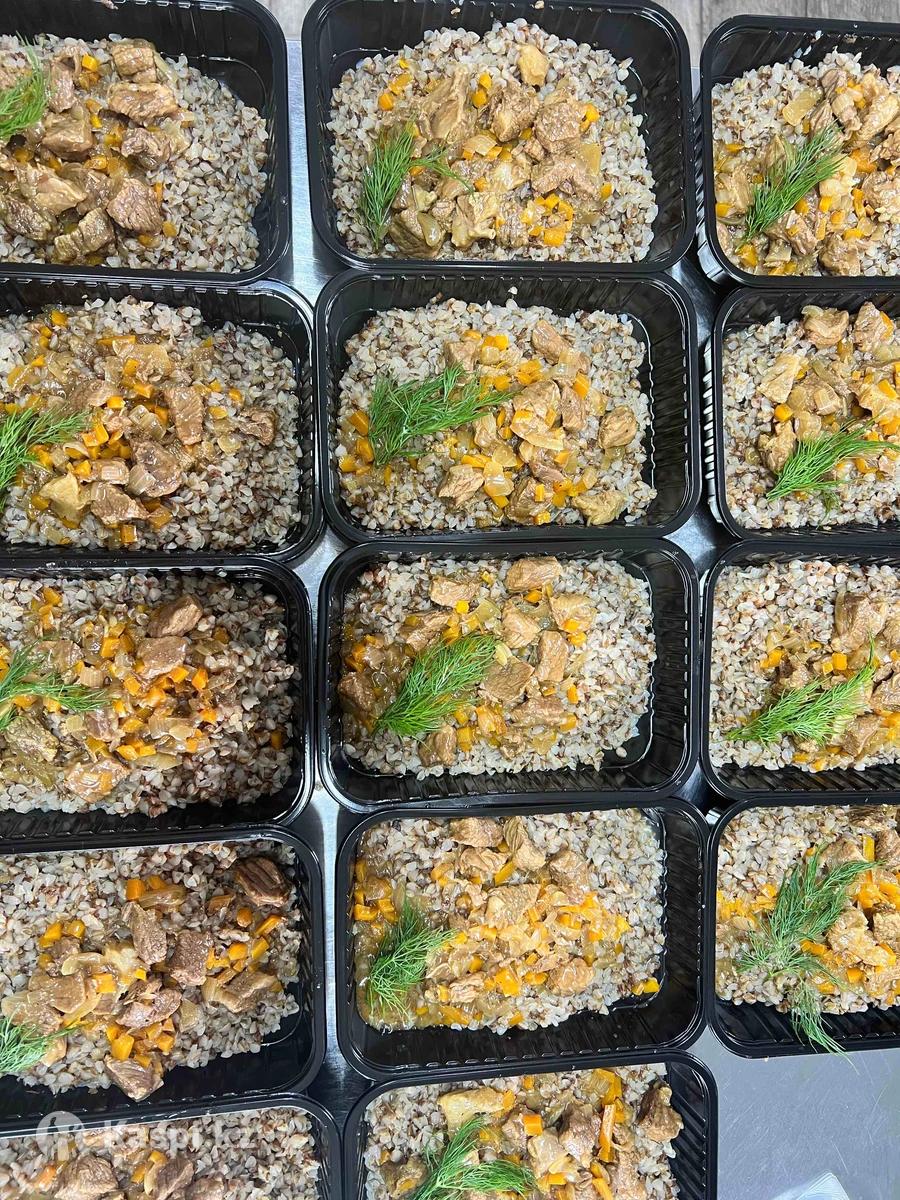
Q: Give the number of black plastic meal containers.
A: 14